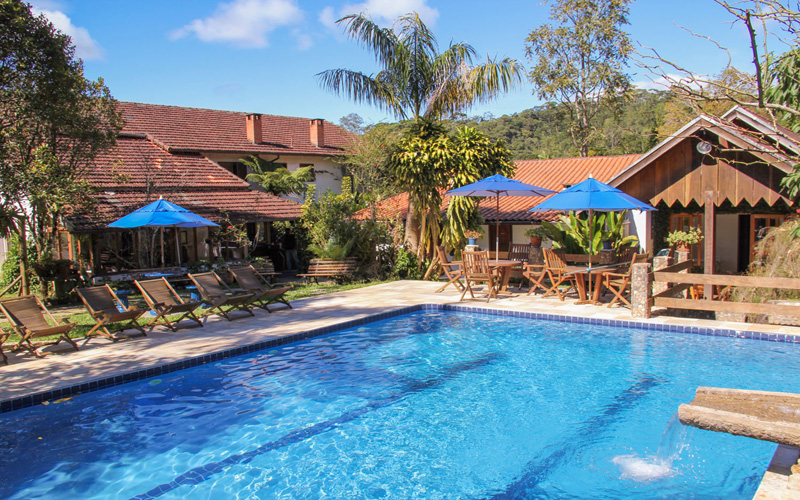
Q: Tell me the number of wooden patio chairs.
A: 13